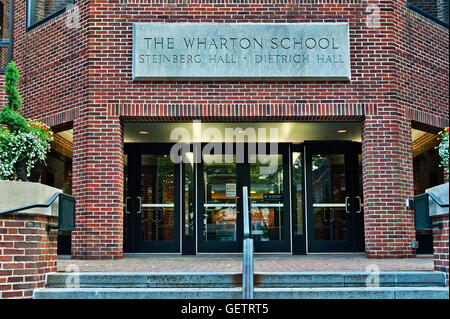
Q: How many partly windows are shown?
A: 3